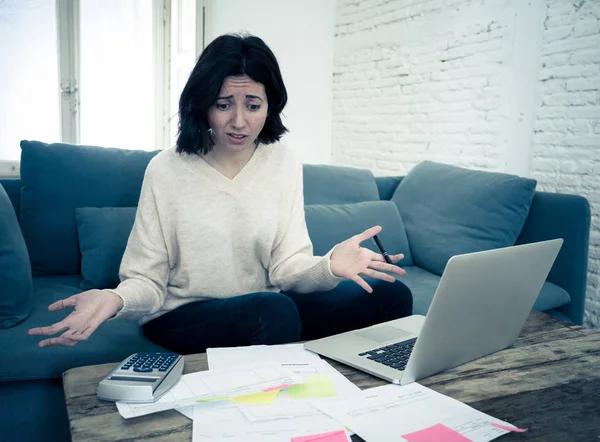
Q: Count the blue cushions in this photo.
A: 6